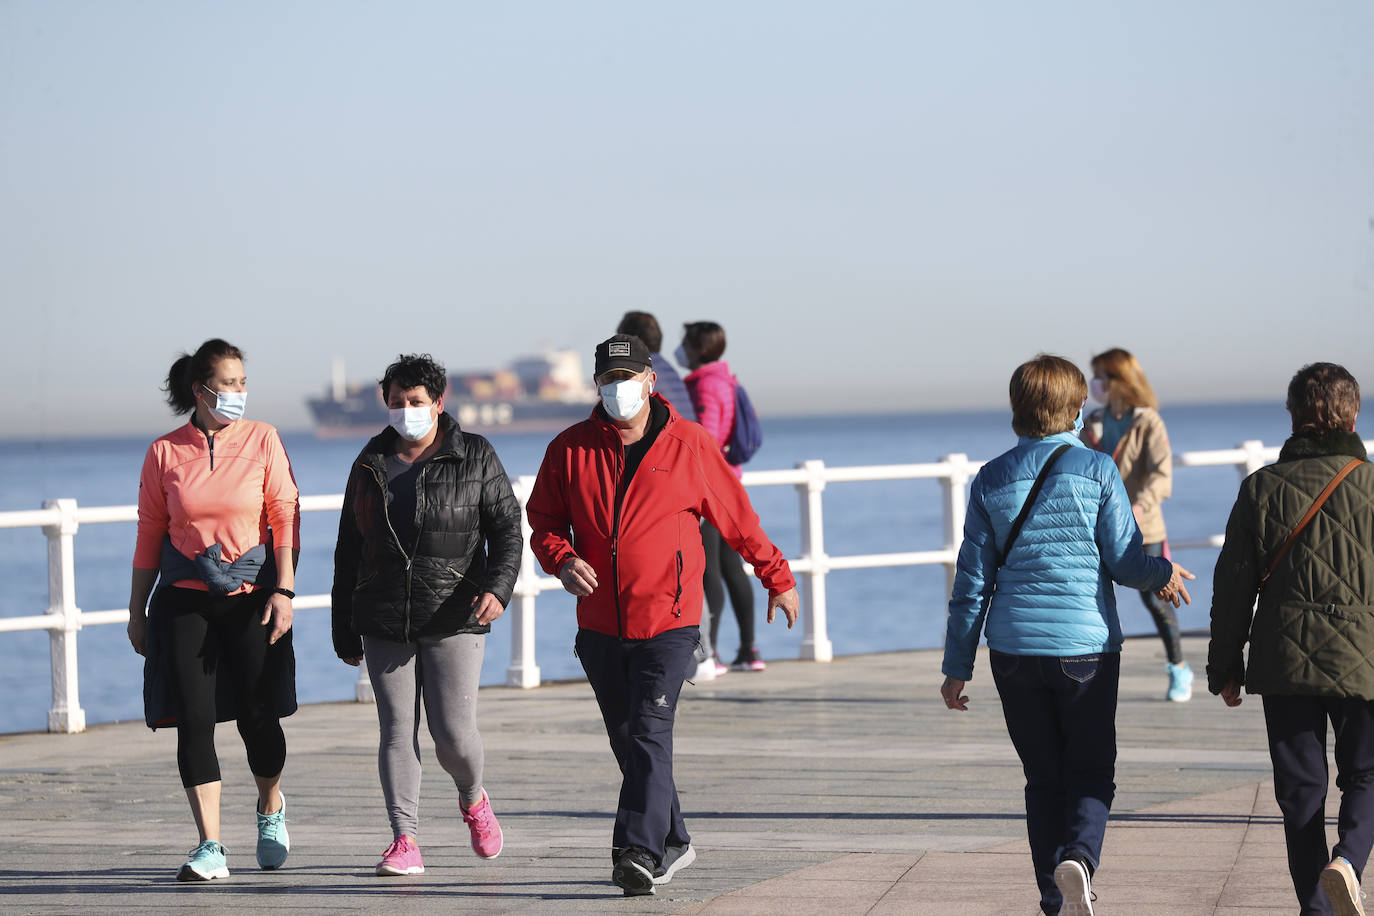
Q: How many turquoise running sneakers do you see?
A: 3